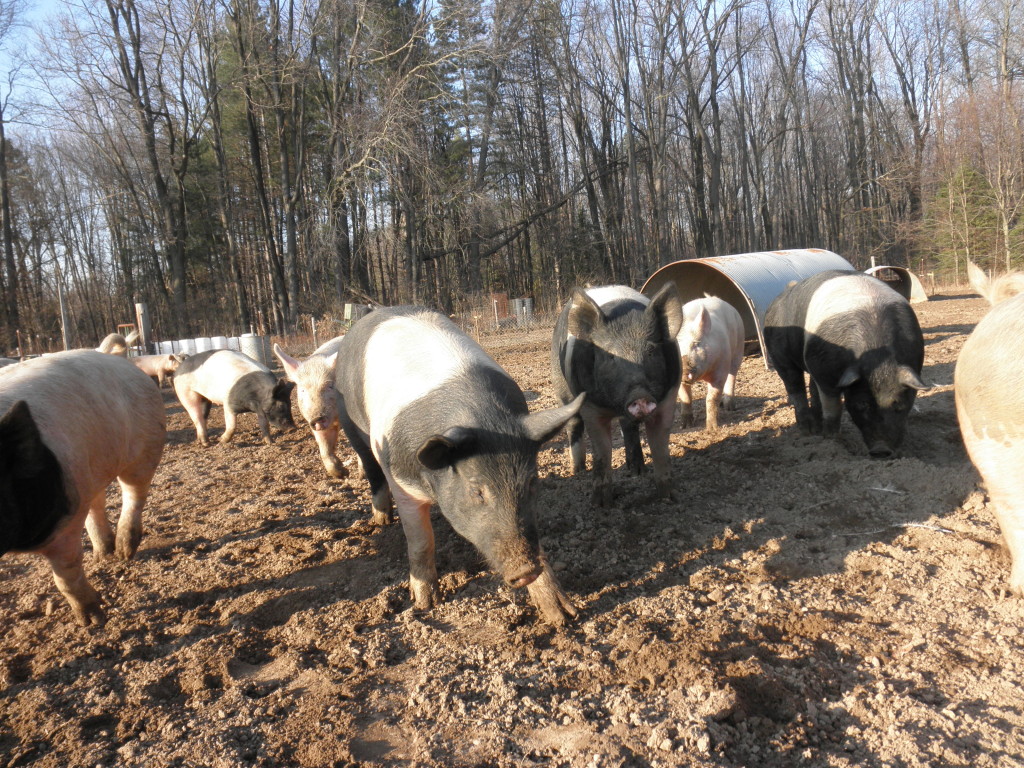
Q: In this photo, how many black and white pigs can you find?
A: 5